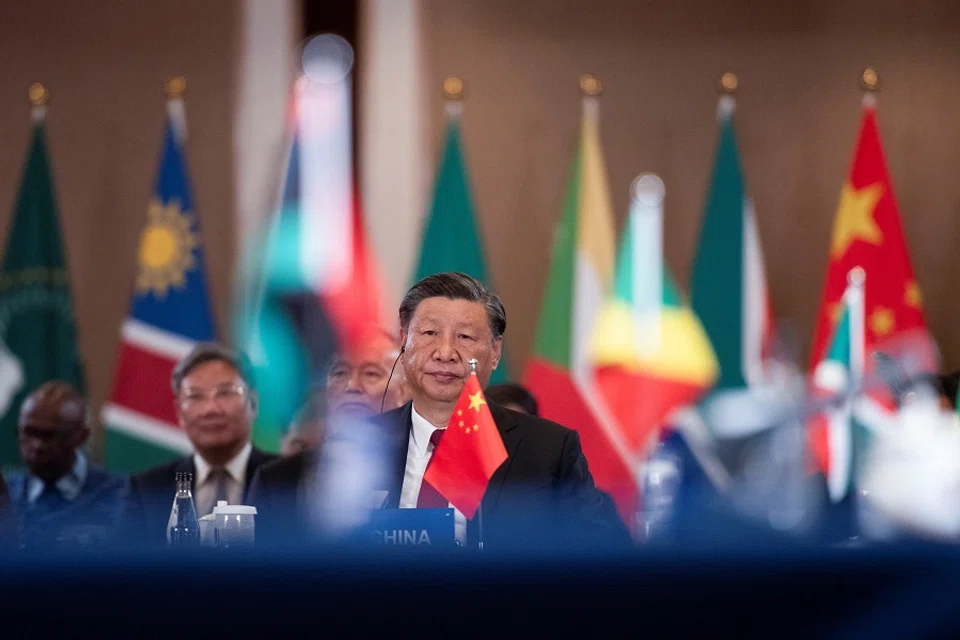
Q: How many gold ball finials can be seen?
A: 6